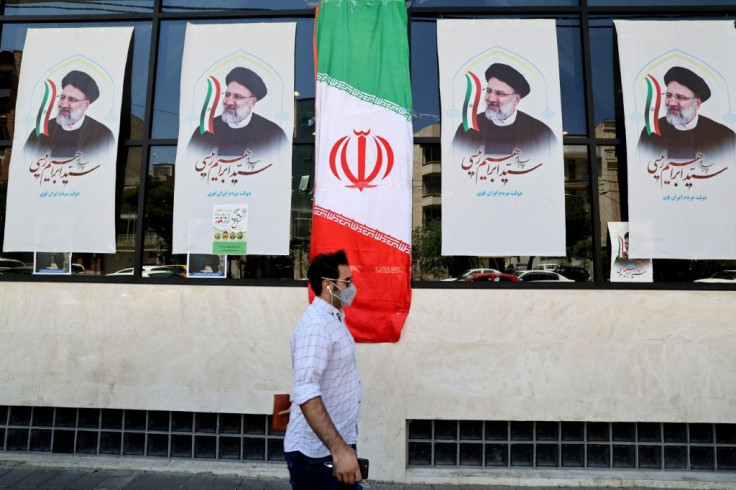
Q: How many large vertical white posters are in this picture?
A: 4